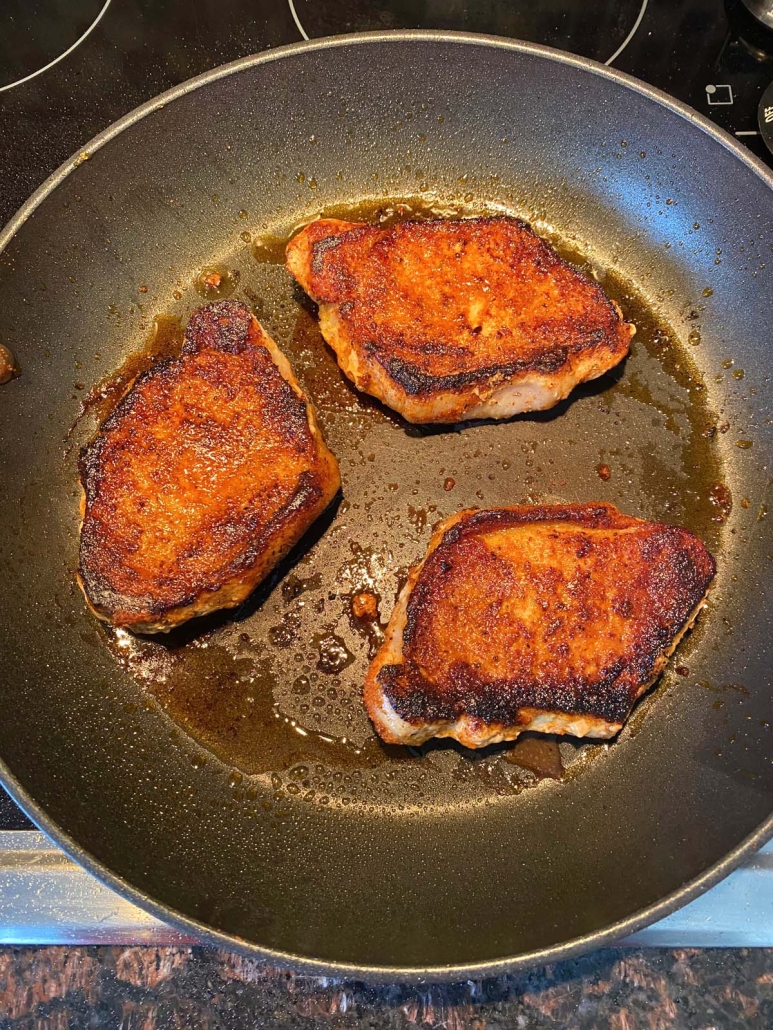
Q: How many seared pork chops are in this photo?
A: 3